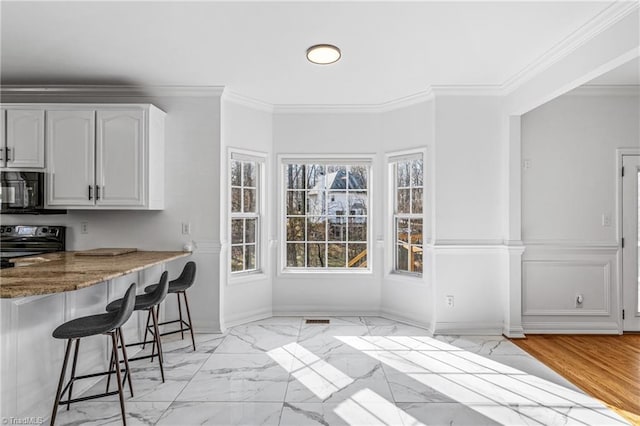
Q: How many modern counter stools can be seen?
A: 3